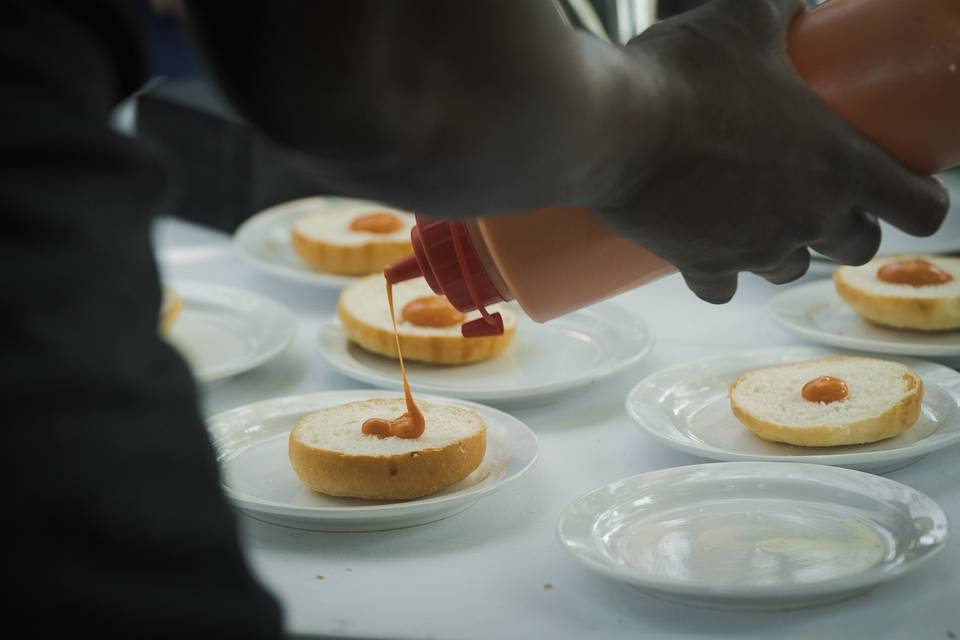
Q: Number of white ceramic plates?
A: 7